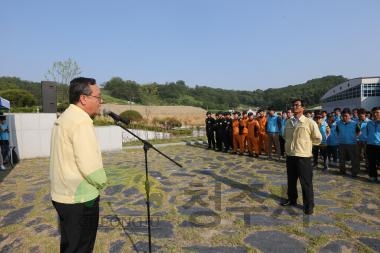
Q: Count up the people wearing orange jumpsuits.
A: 4